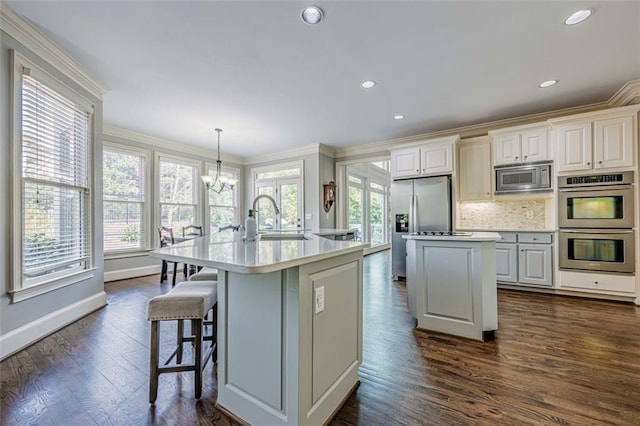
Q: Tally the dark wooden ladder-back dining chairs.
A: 3